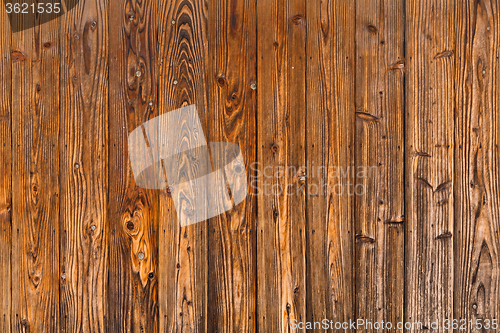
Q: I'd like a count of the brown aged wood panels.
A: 11